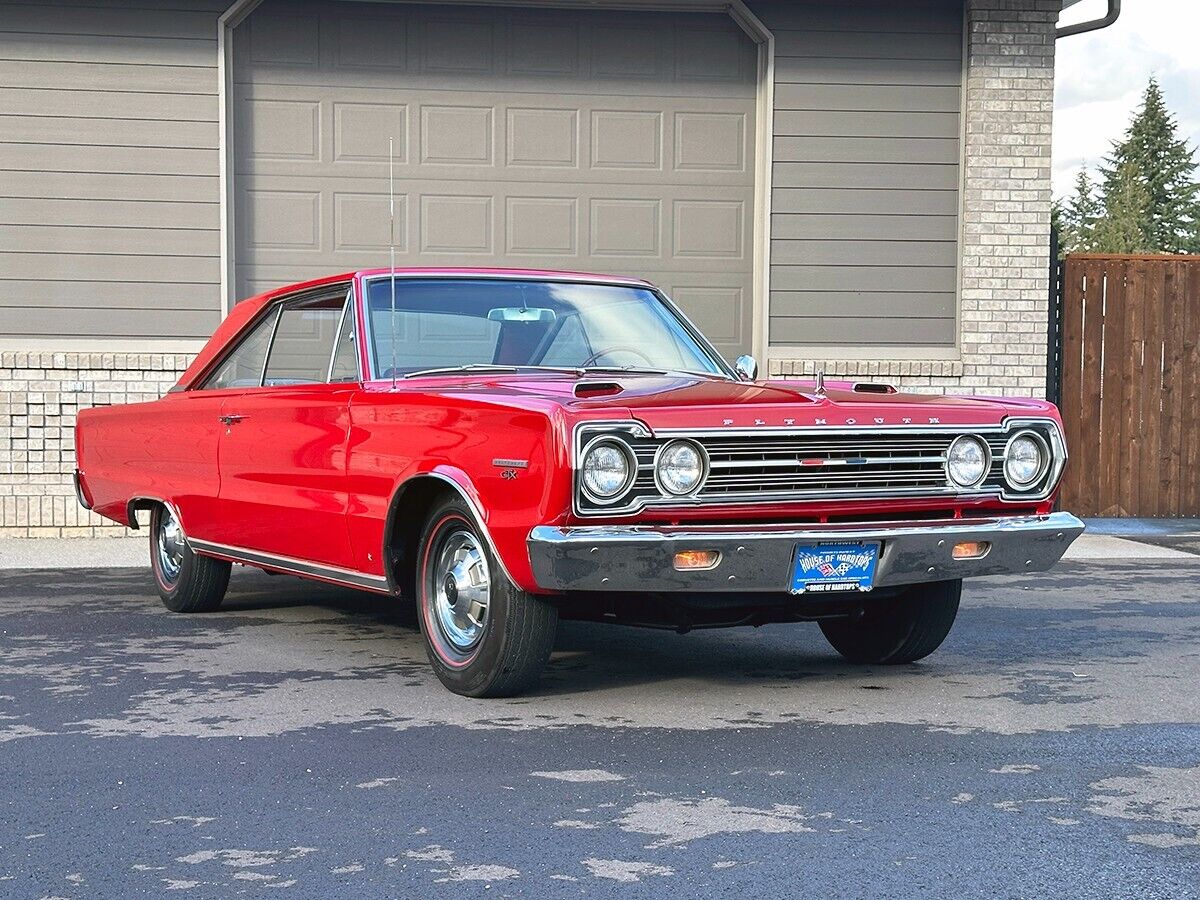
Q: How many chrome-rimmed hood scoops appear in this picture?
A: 2